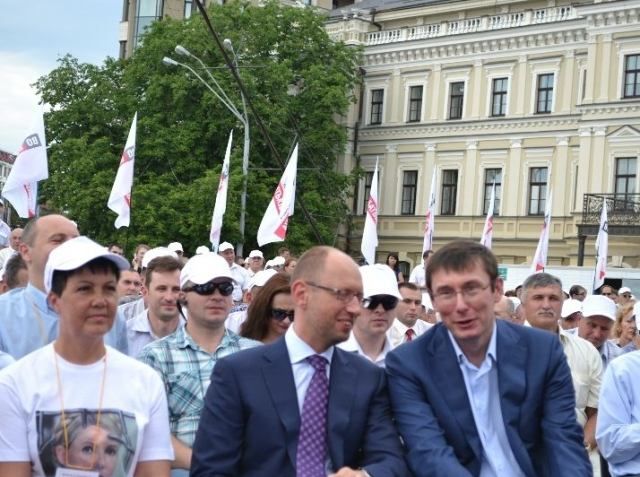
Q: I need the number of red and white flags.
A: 9